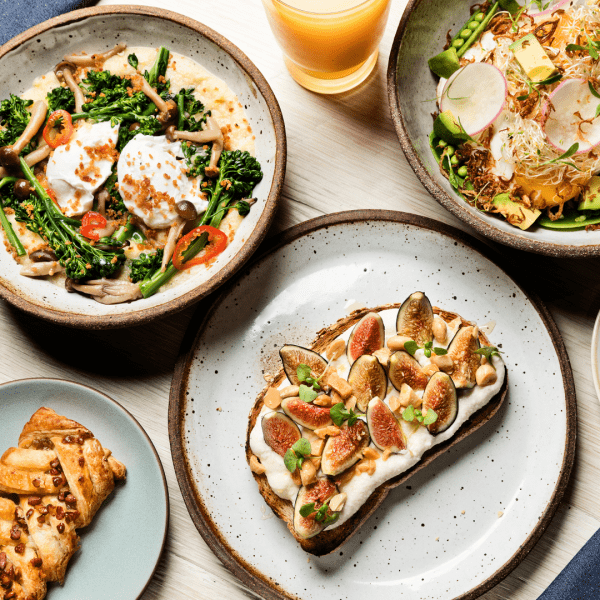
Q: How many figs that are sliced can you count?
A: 12